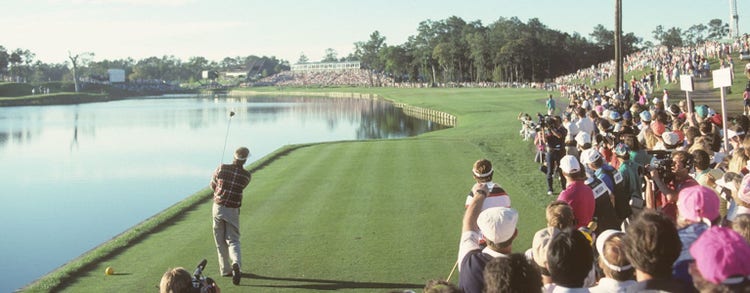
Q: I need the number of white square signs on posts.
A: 2